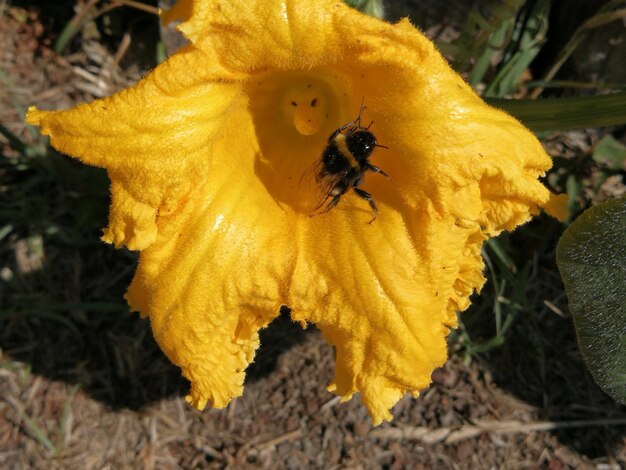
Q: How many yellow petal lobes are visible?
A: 5